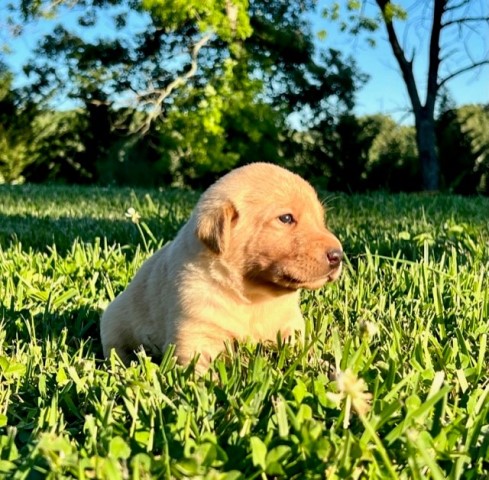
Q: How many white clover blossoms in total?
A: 3